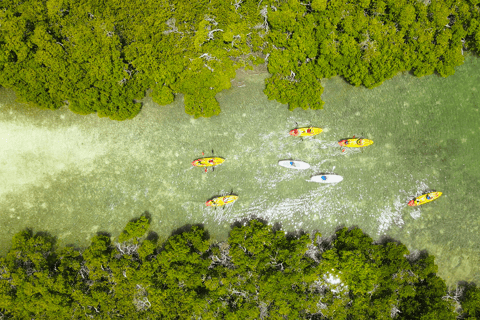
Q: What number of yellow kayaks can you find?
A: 5